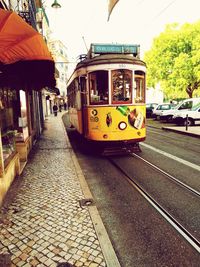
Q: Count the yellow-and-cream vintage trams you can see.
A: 1